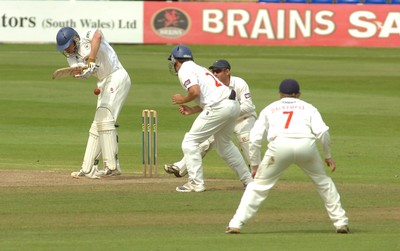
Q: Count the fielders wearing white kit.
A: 3